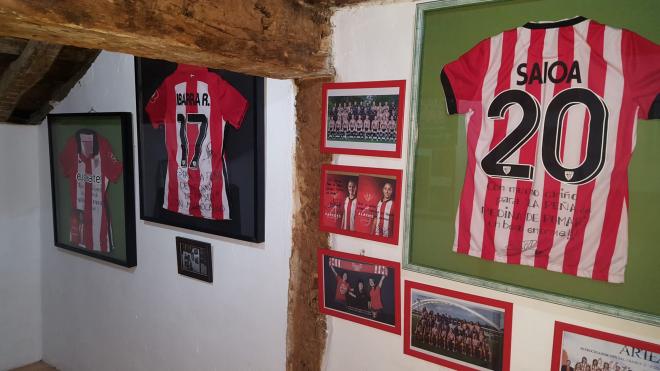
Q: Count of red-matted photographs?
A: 5